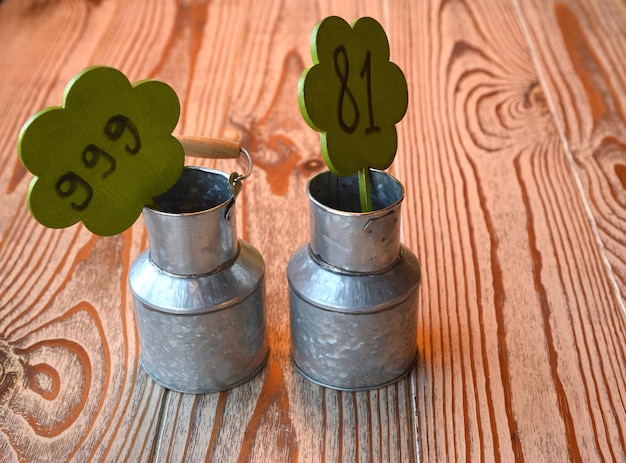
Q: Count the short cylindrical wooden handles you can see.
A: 1